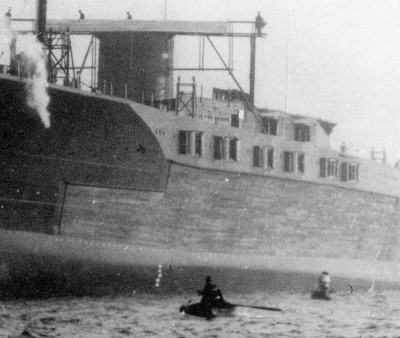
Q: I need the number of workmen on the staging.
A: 4